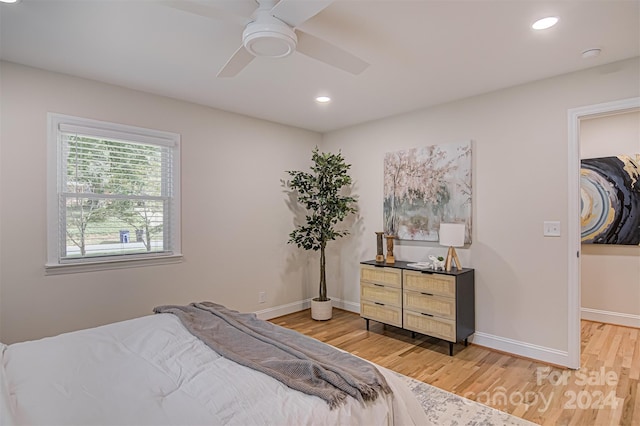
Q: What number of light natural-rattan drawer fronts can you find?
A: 6